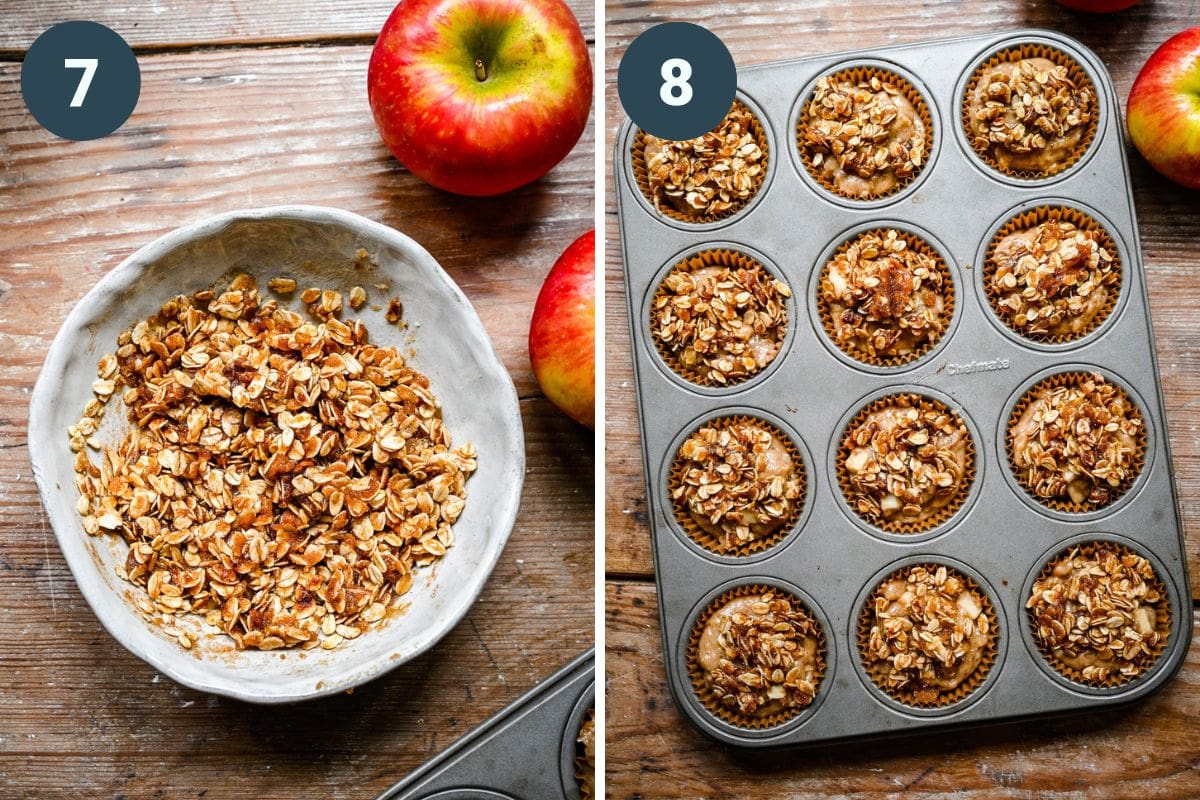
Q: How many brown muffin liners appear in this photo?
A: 12